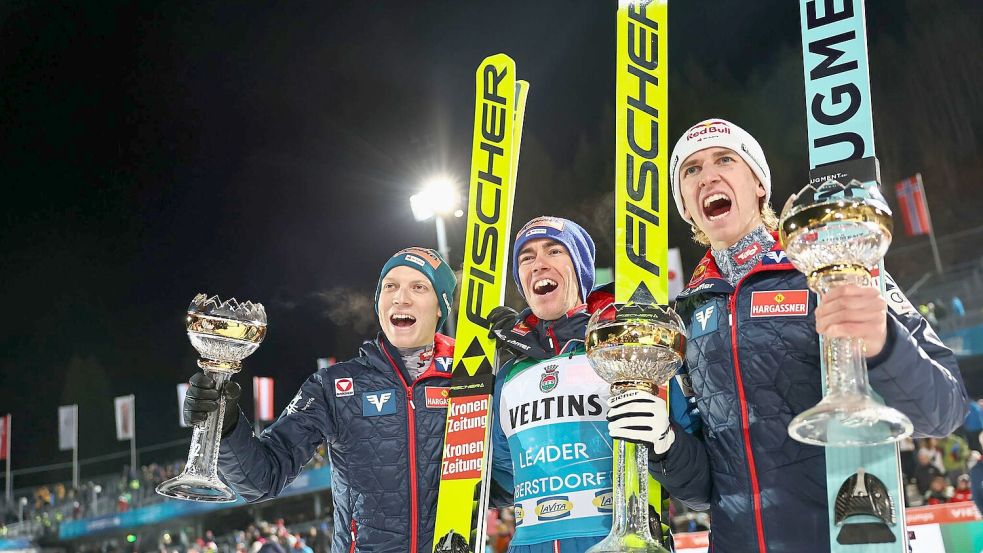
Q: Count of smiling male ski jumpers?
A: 3